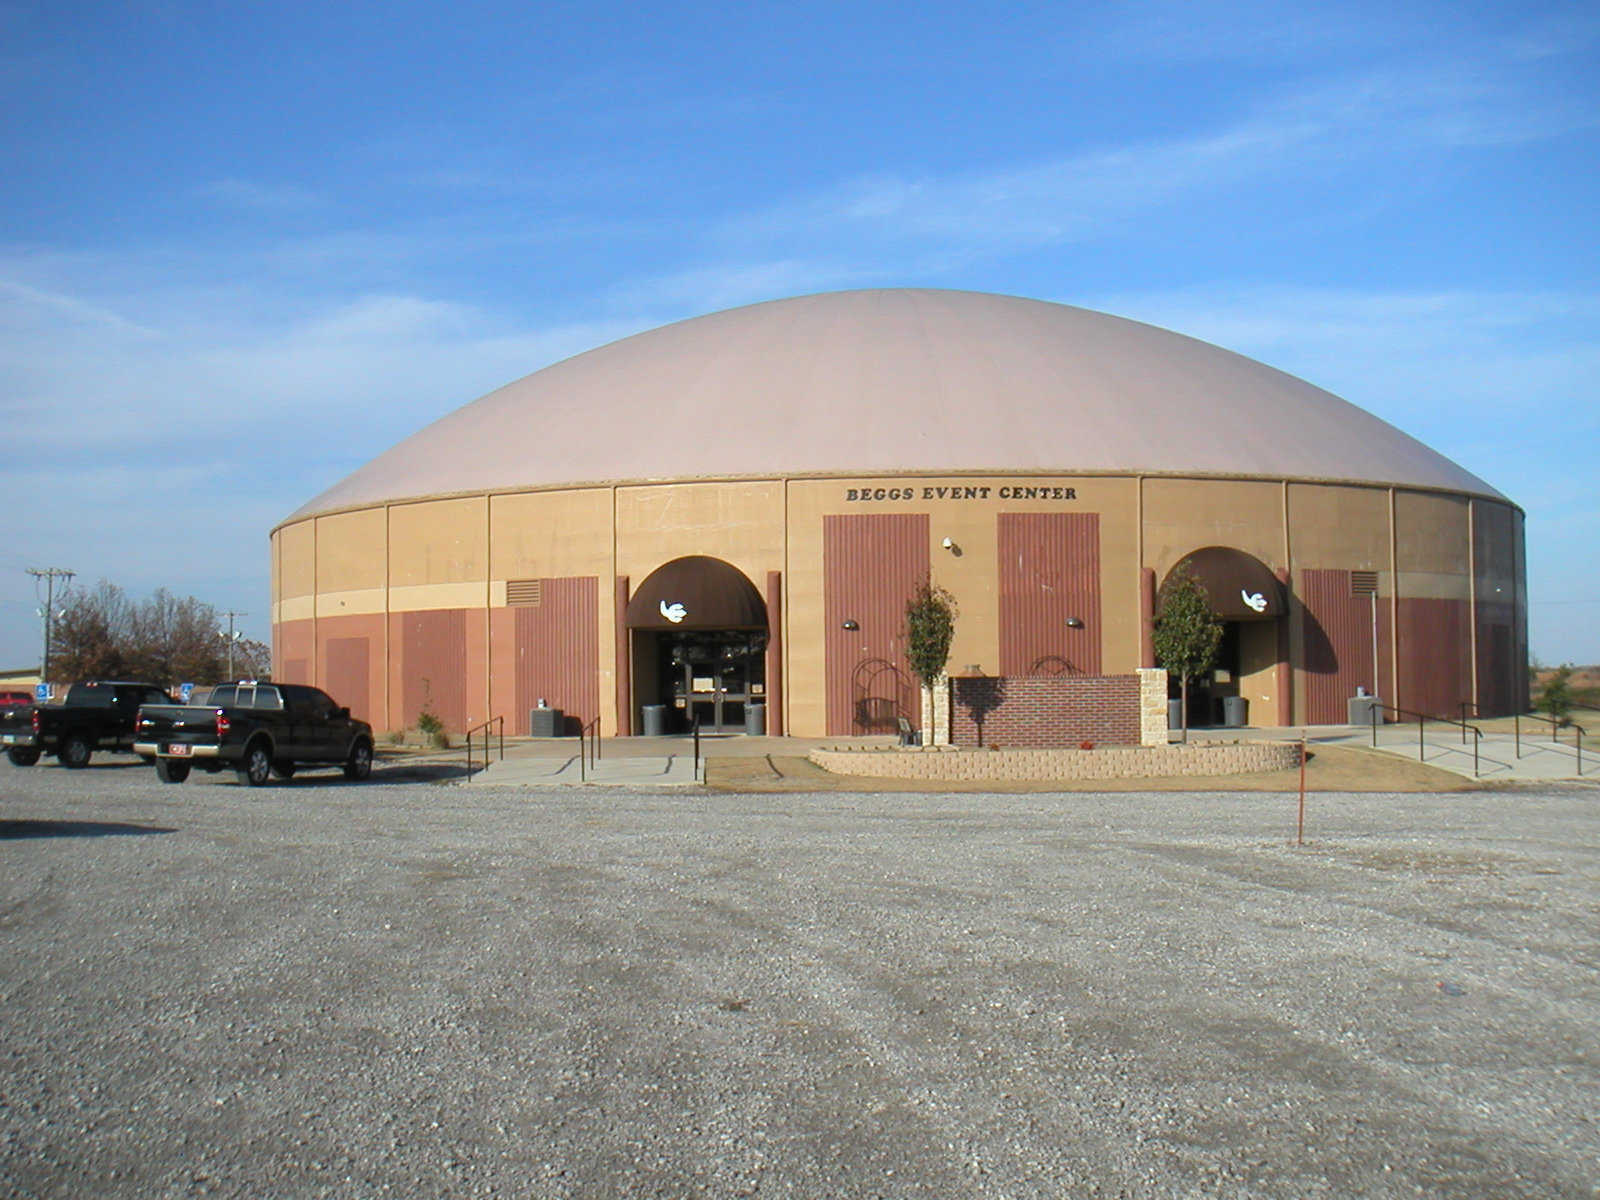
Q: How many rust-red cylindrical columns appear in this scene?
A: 4